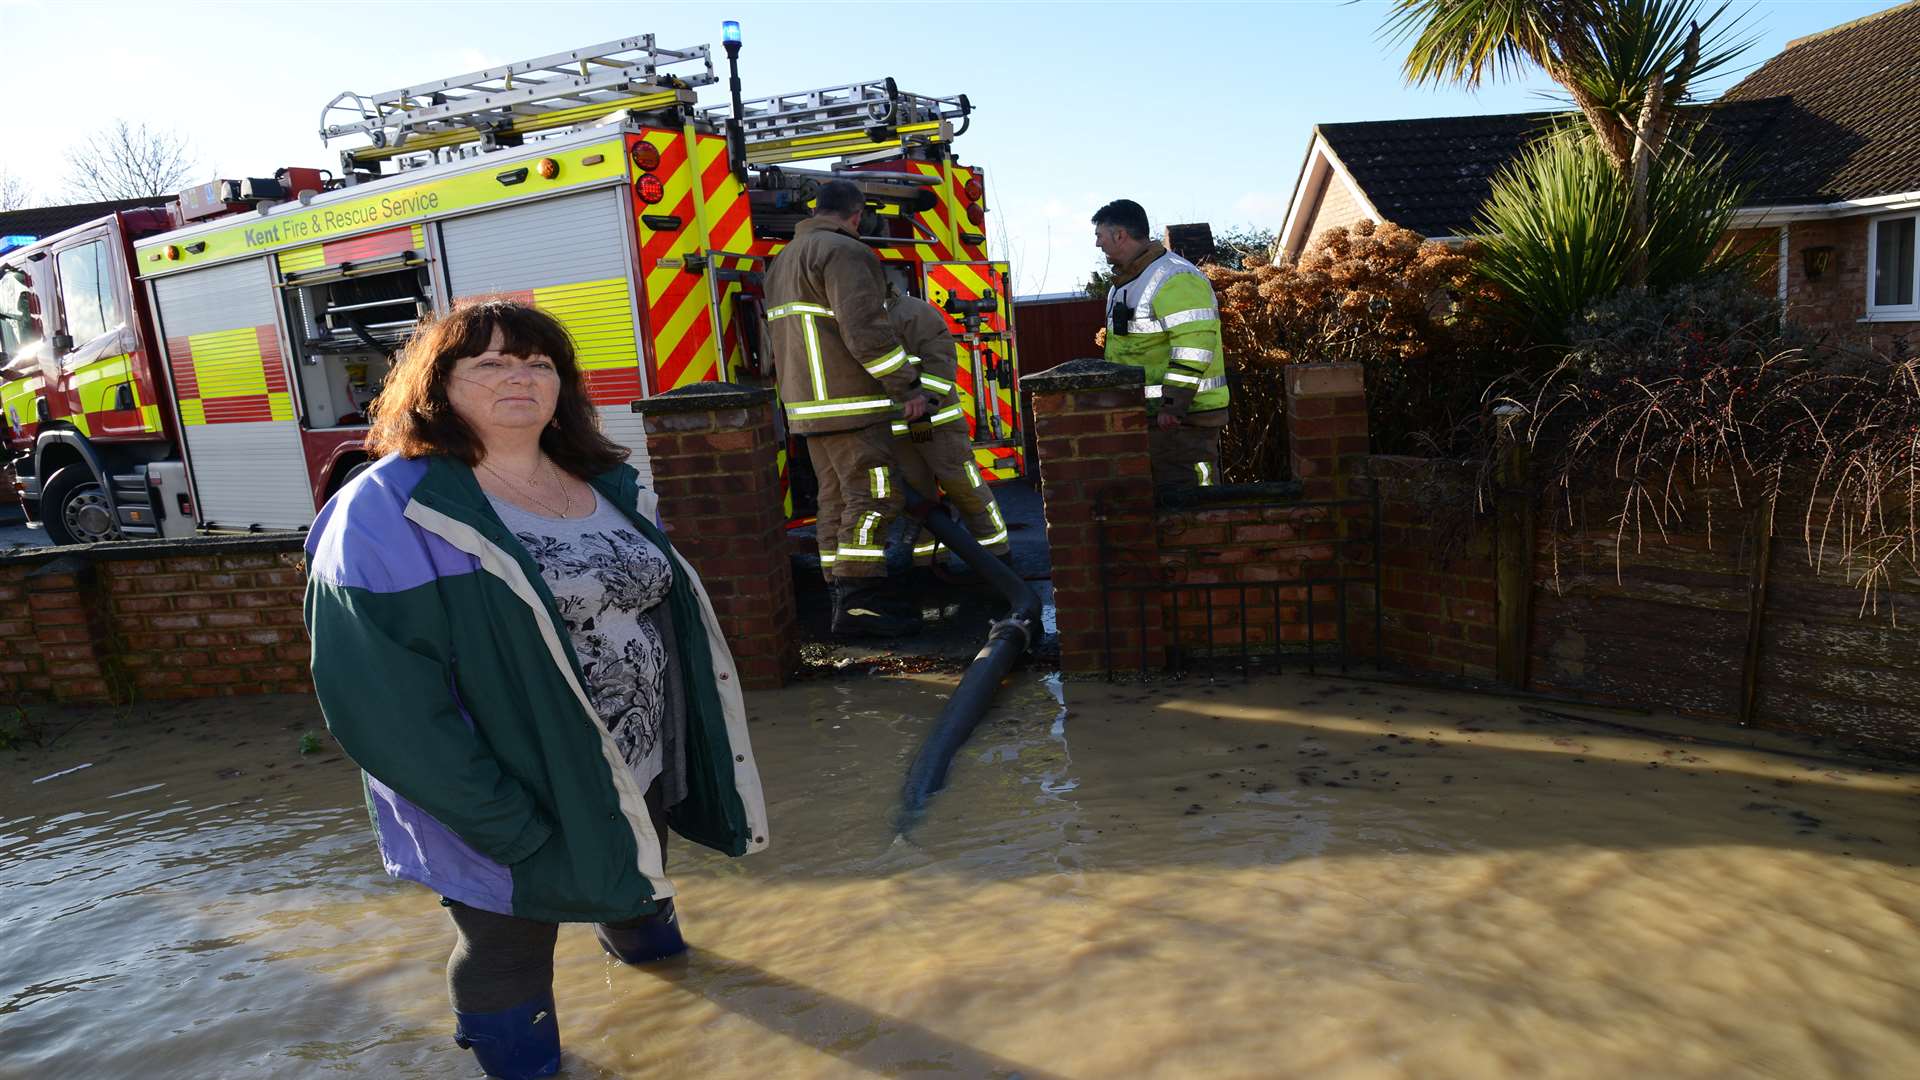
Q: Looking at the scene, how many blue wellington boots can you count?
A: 2